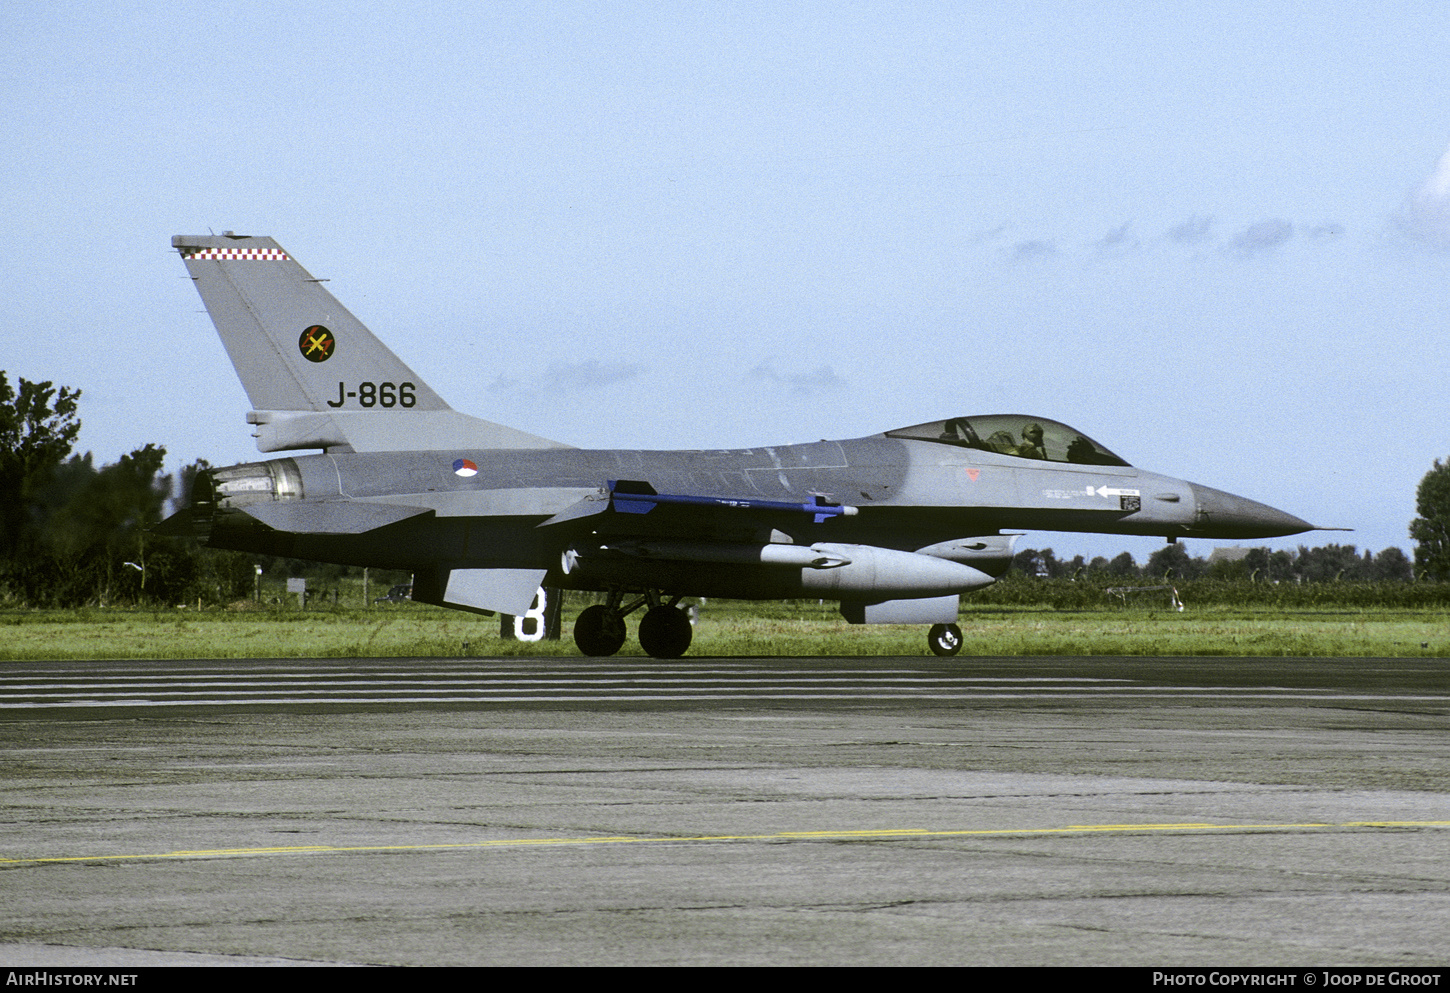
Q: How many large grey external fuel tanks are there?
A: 1